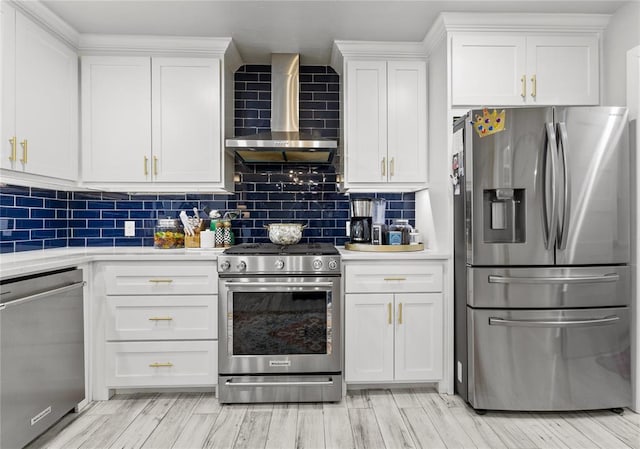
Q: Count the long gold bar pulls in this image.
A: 14